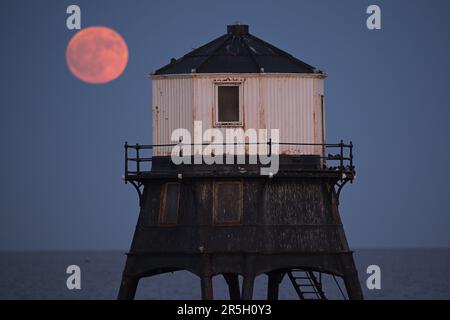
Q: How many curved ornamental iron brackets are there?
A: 2